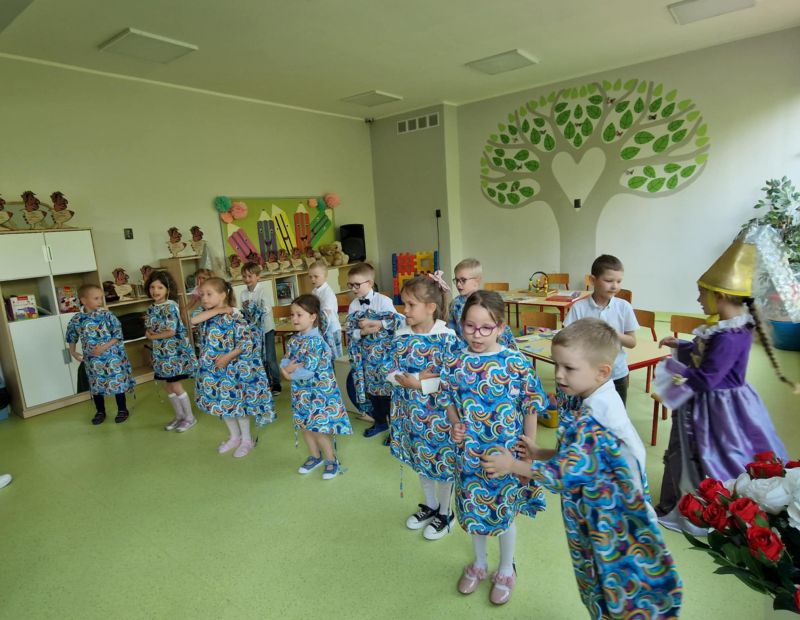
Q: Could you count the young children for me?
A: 14